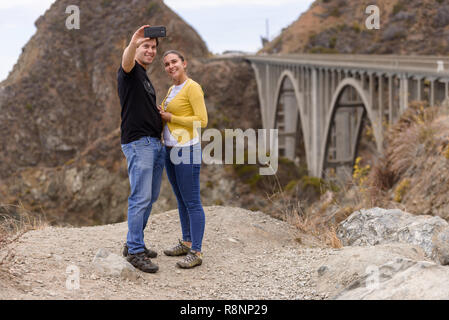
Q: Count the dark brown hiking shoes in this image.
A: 2